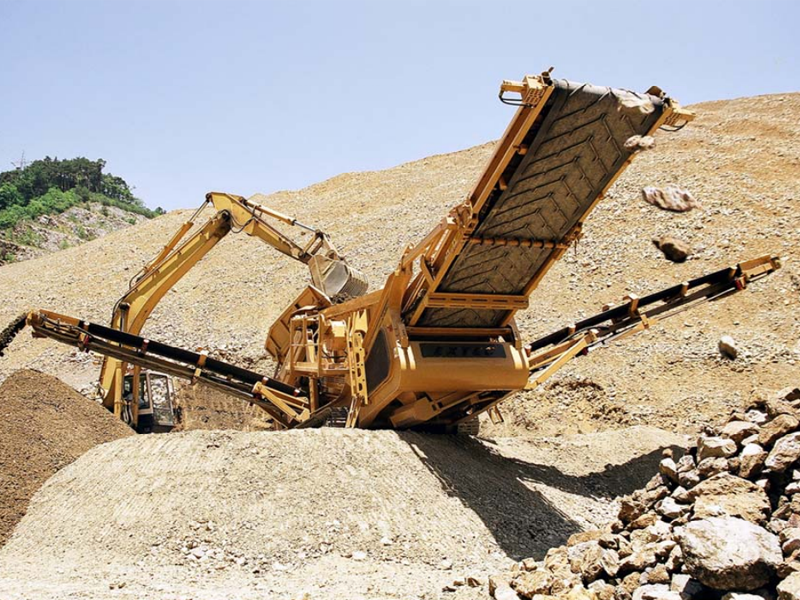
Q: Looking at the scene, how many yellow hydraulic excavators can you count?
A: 1